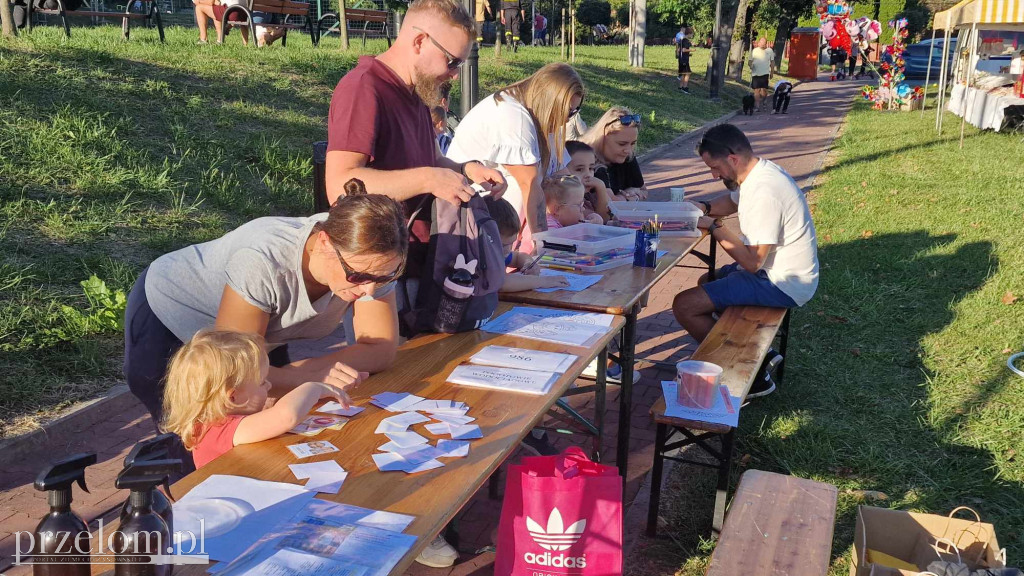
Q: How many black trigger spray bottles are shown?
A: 3